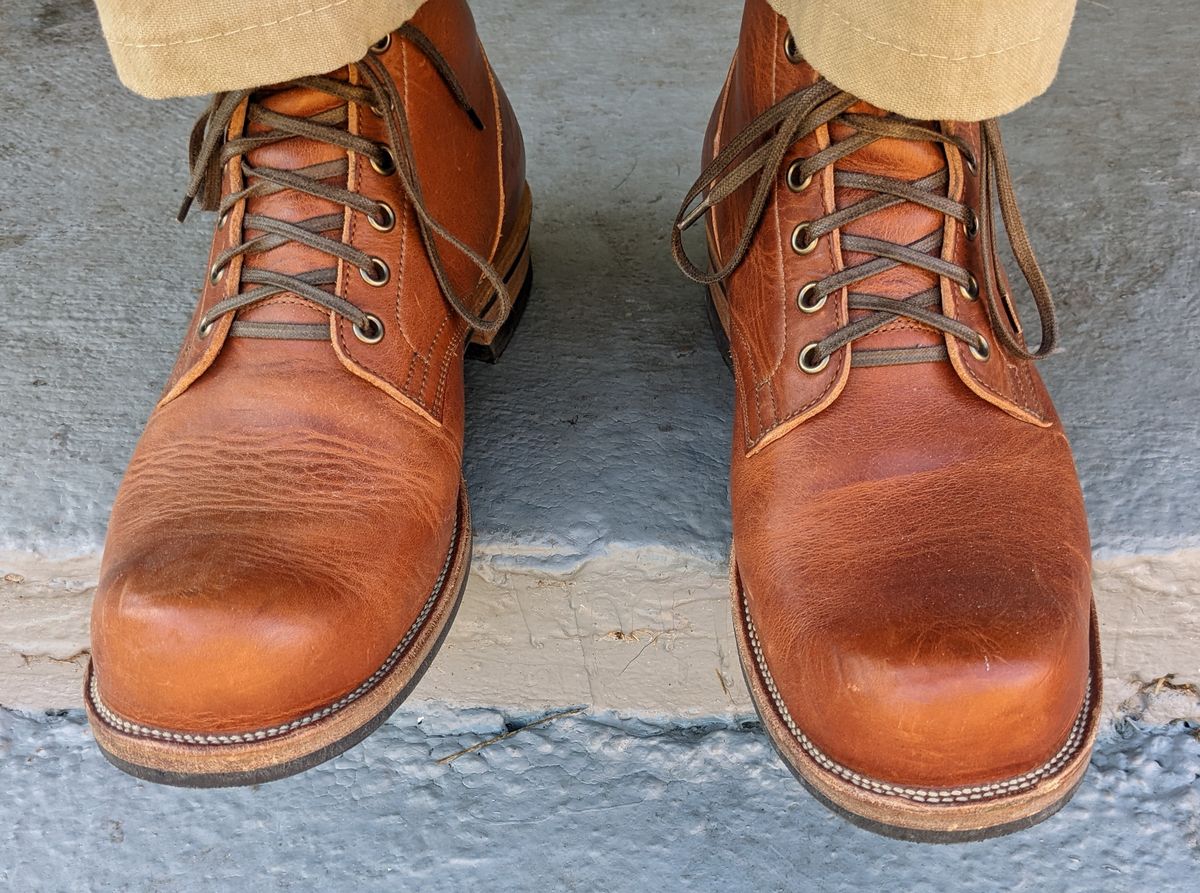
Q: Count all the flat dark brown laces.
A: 2